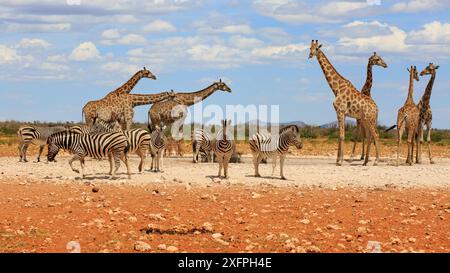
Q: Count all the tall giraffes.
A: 7